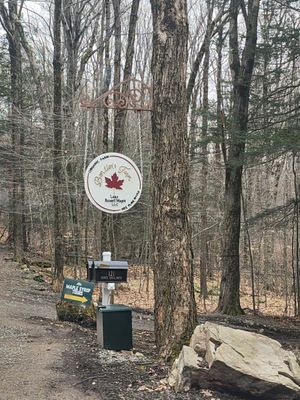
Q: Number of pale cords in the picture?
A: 2